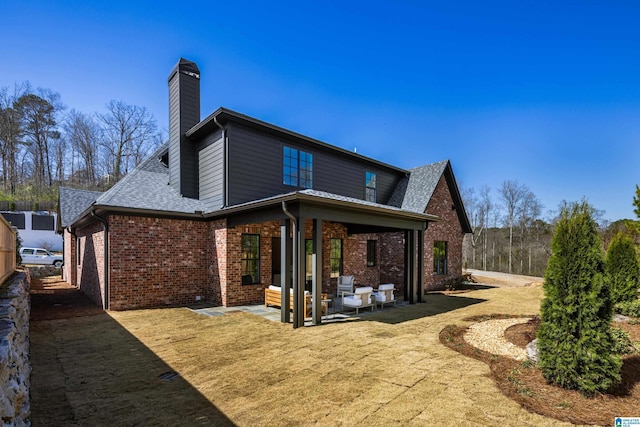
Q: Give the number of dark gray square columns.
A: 6